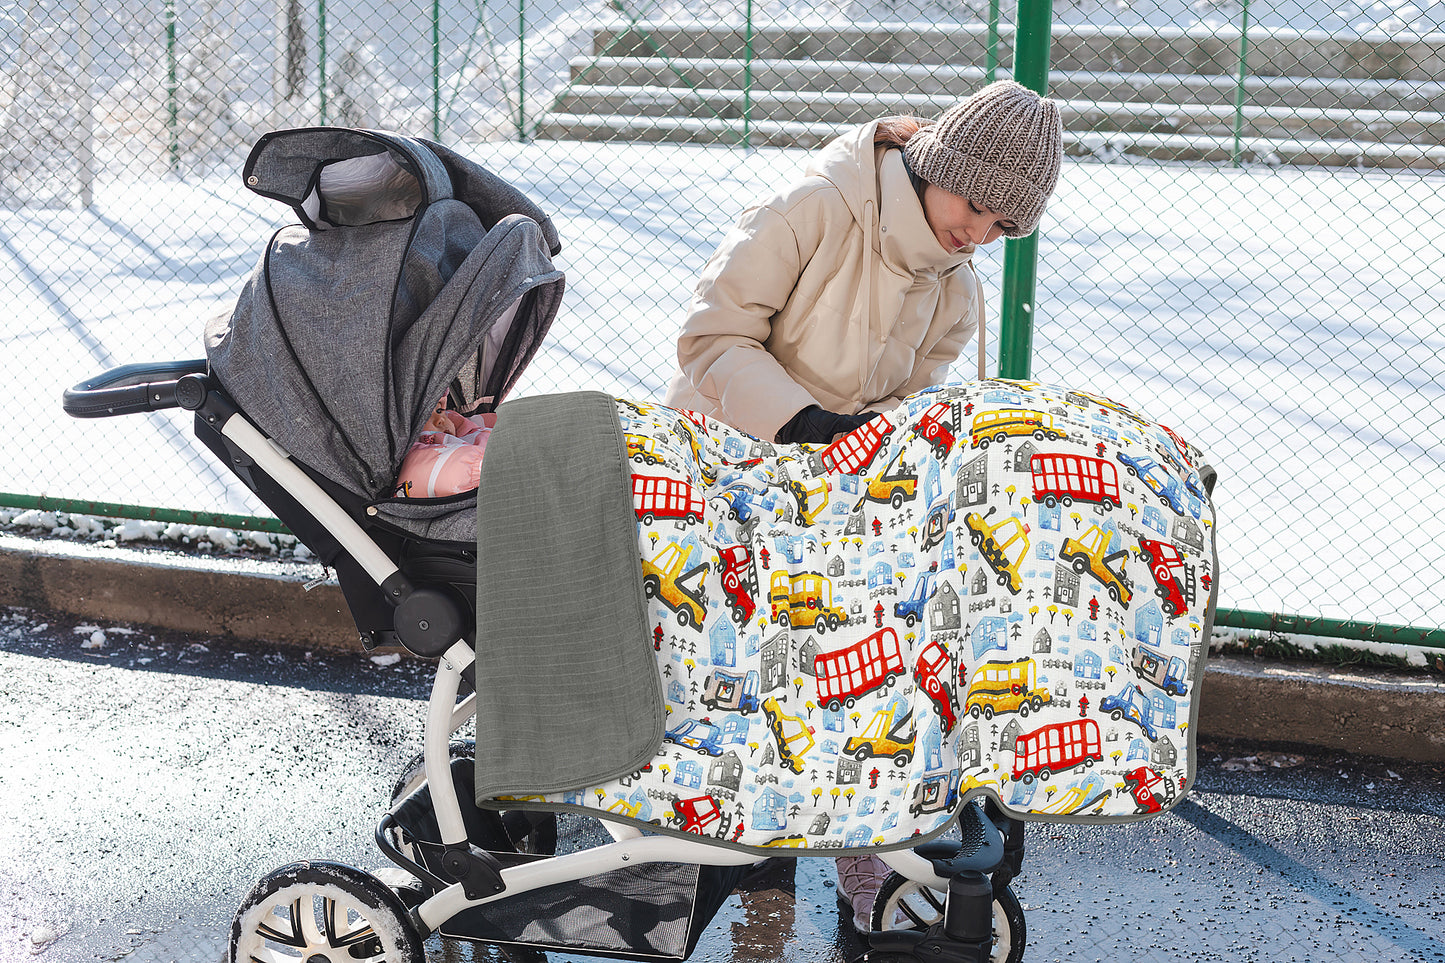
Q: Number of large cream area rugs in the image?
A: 0